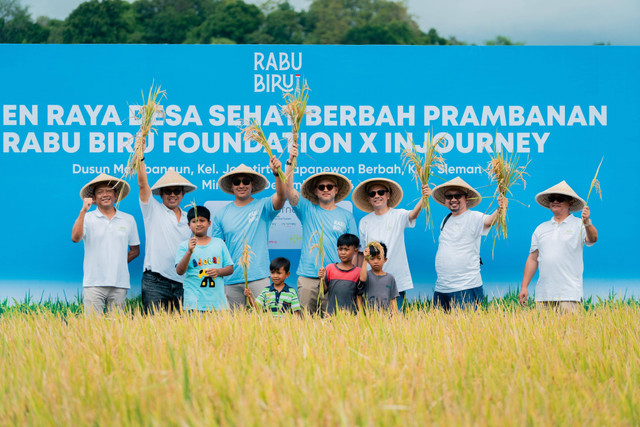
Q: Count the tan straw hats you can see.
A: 7